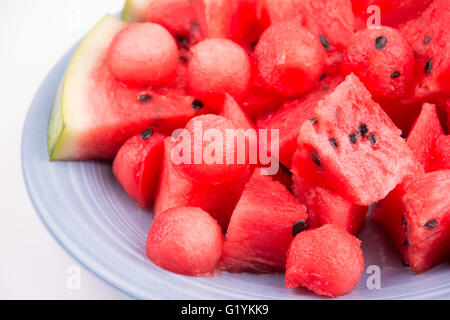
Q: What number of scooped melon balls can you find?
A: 8